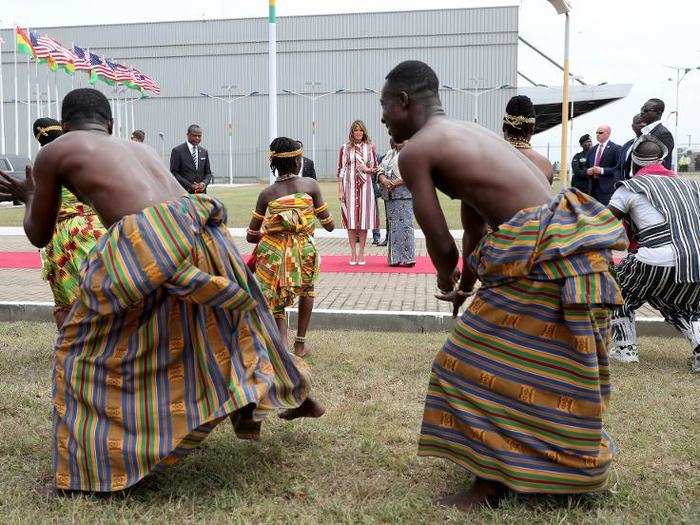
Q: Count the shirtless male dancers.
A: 2